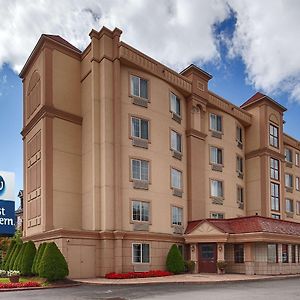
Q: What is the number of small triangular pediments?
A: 1